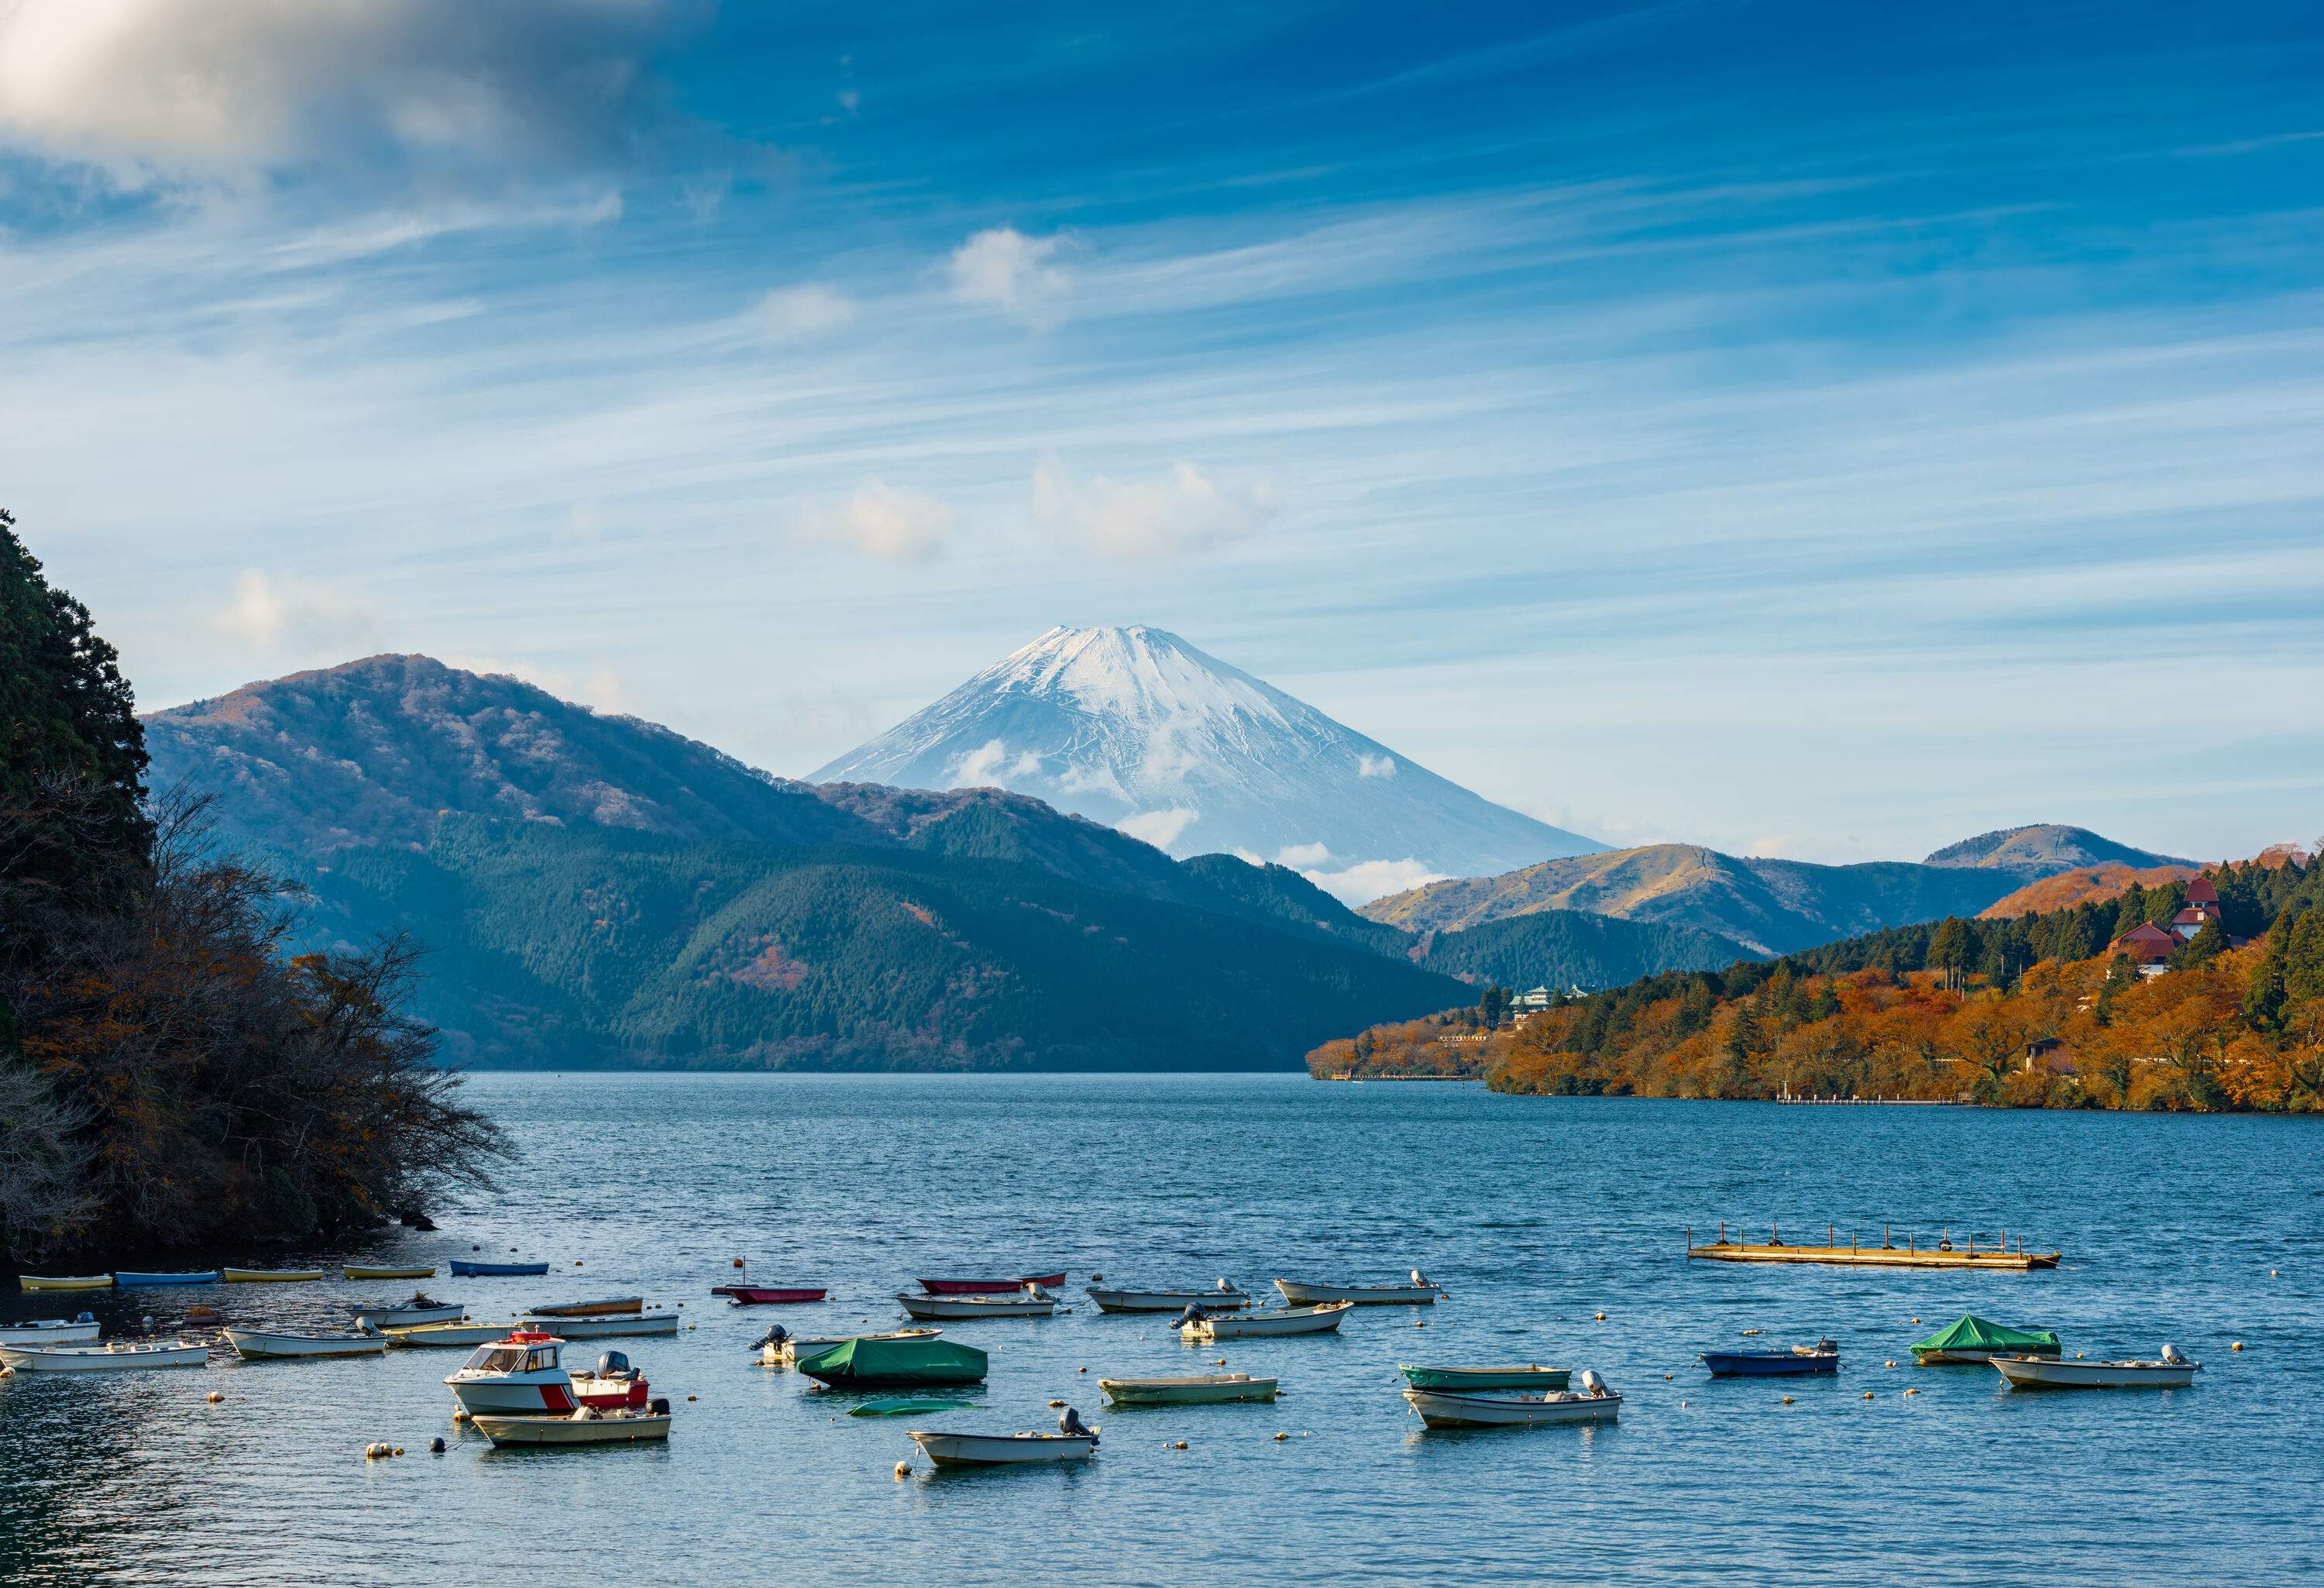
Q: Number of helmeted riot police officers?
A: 0